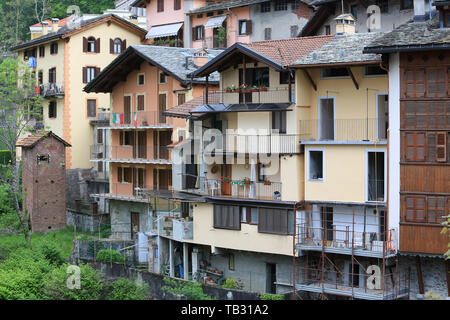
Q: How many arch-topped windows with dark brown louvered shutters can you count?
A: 2